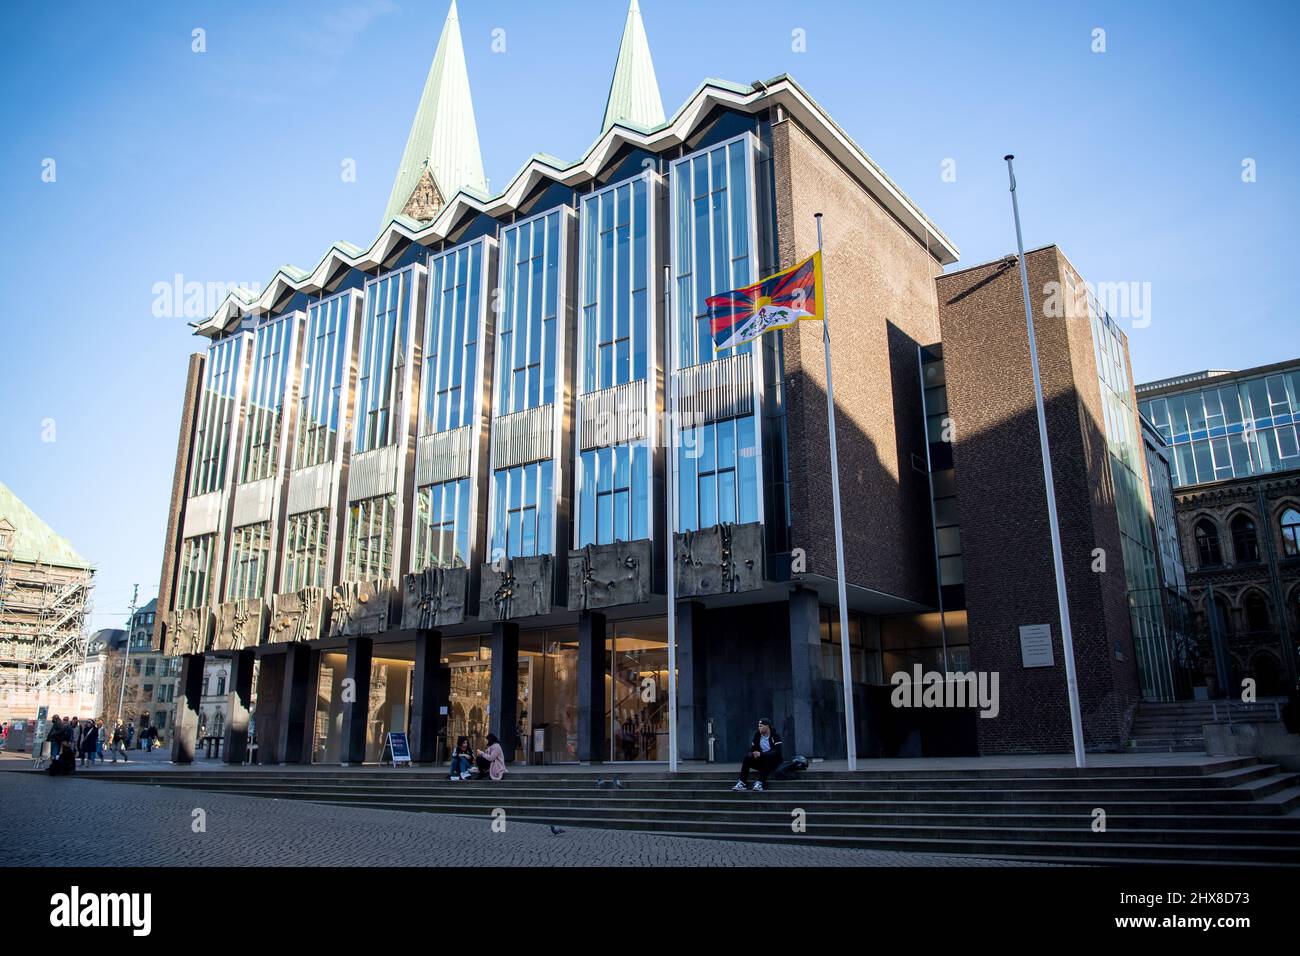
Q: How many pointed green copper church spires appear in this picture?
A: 2